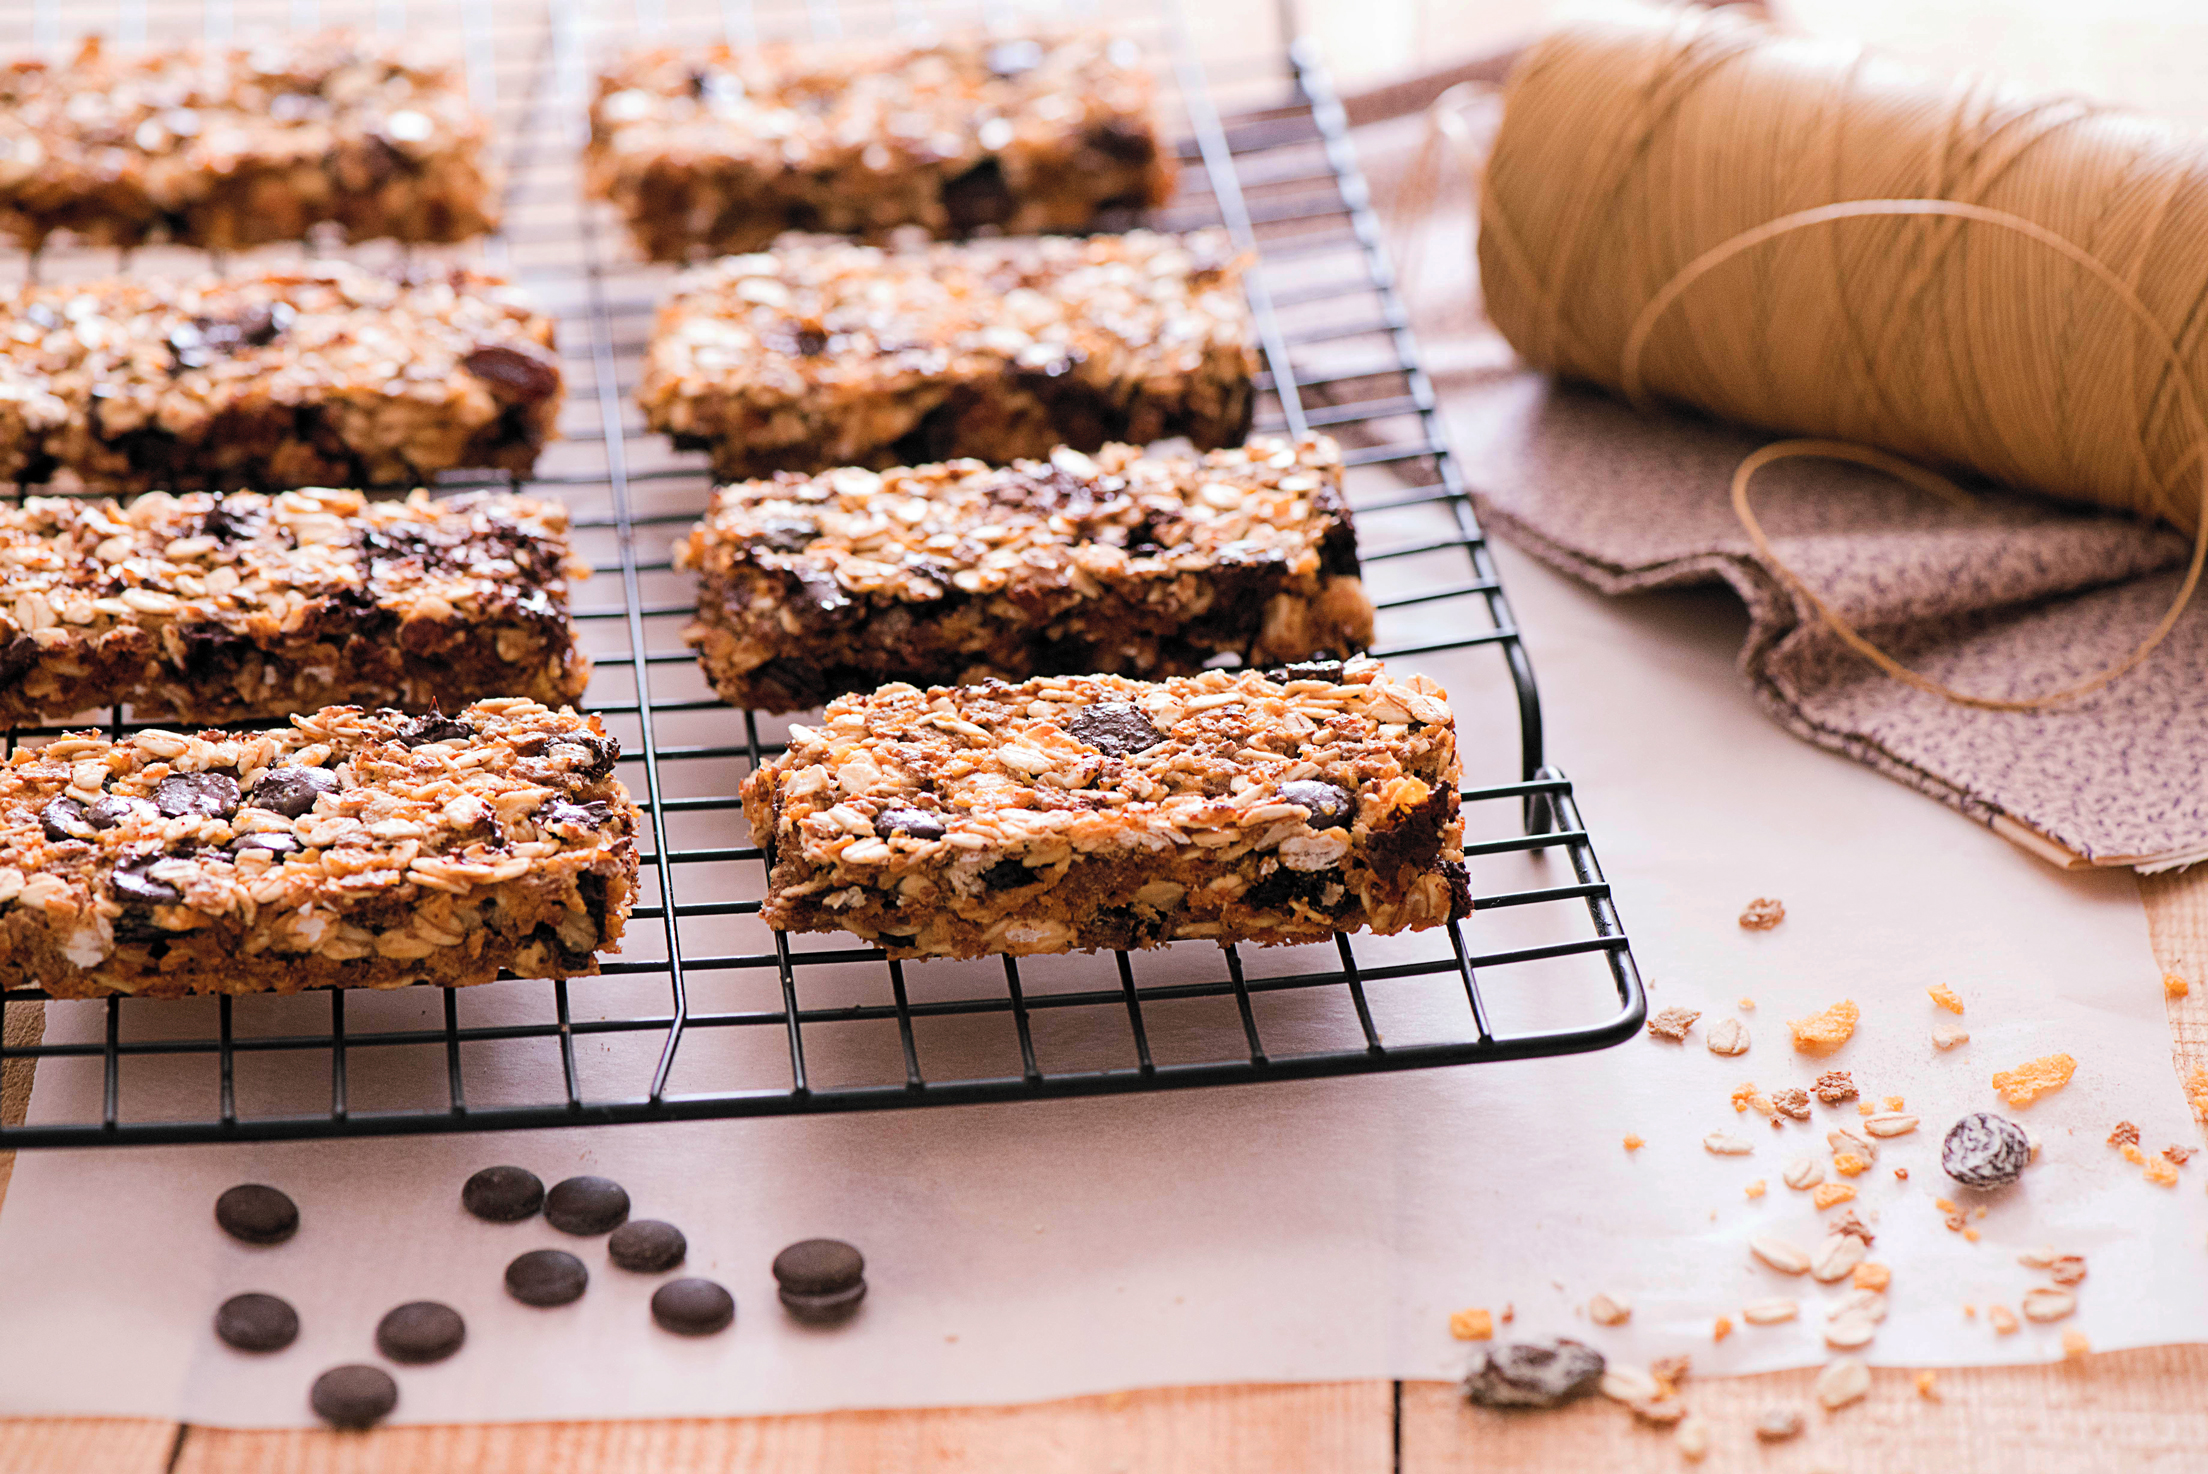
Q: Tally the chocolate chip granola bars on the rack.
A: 8